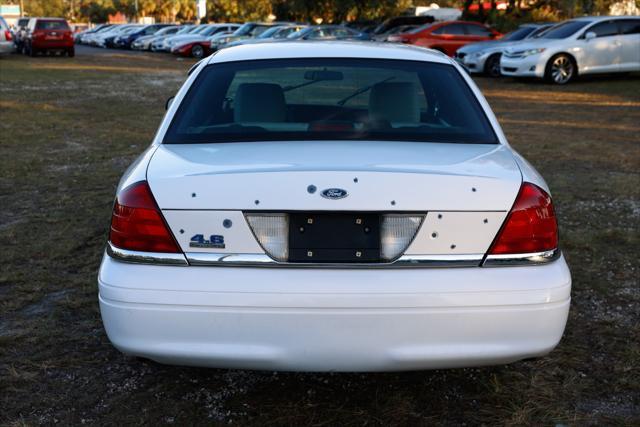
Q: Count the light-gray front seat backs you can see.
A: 2